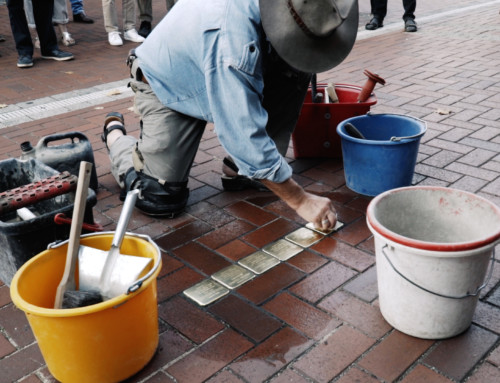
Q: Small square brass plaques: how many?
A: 6